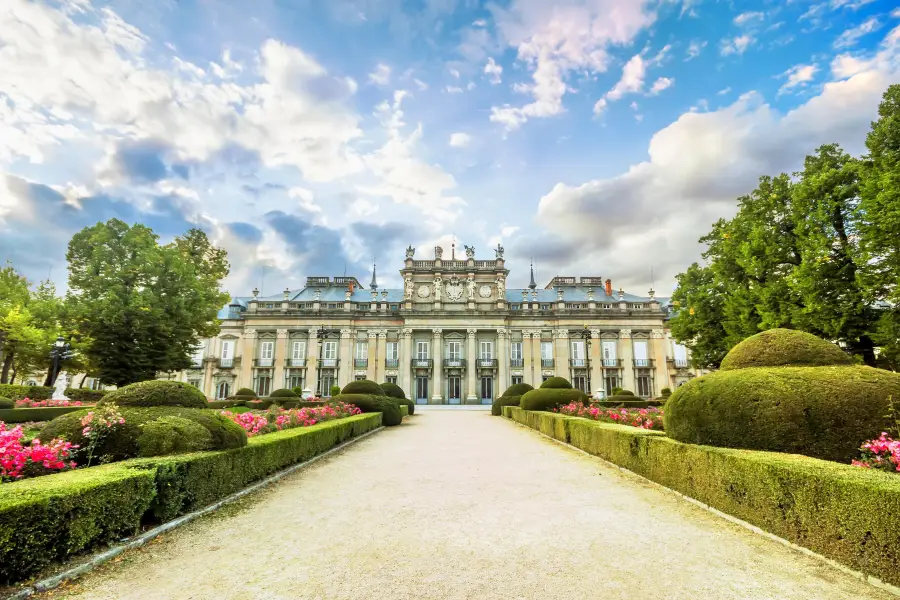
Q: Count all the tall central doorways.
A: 3